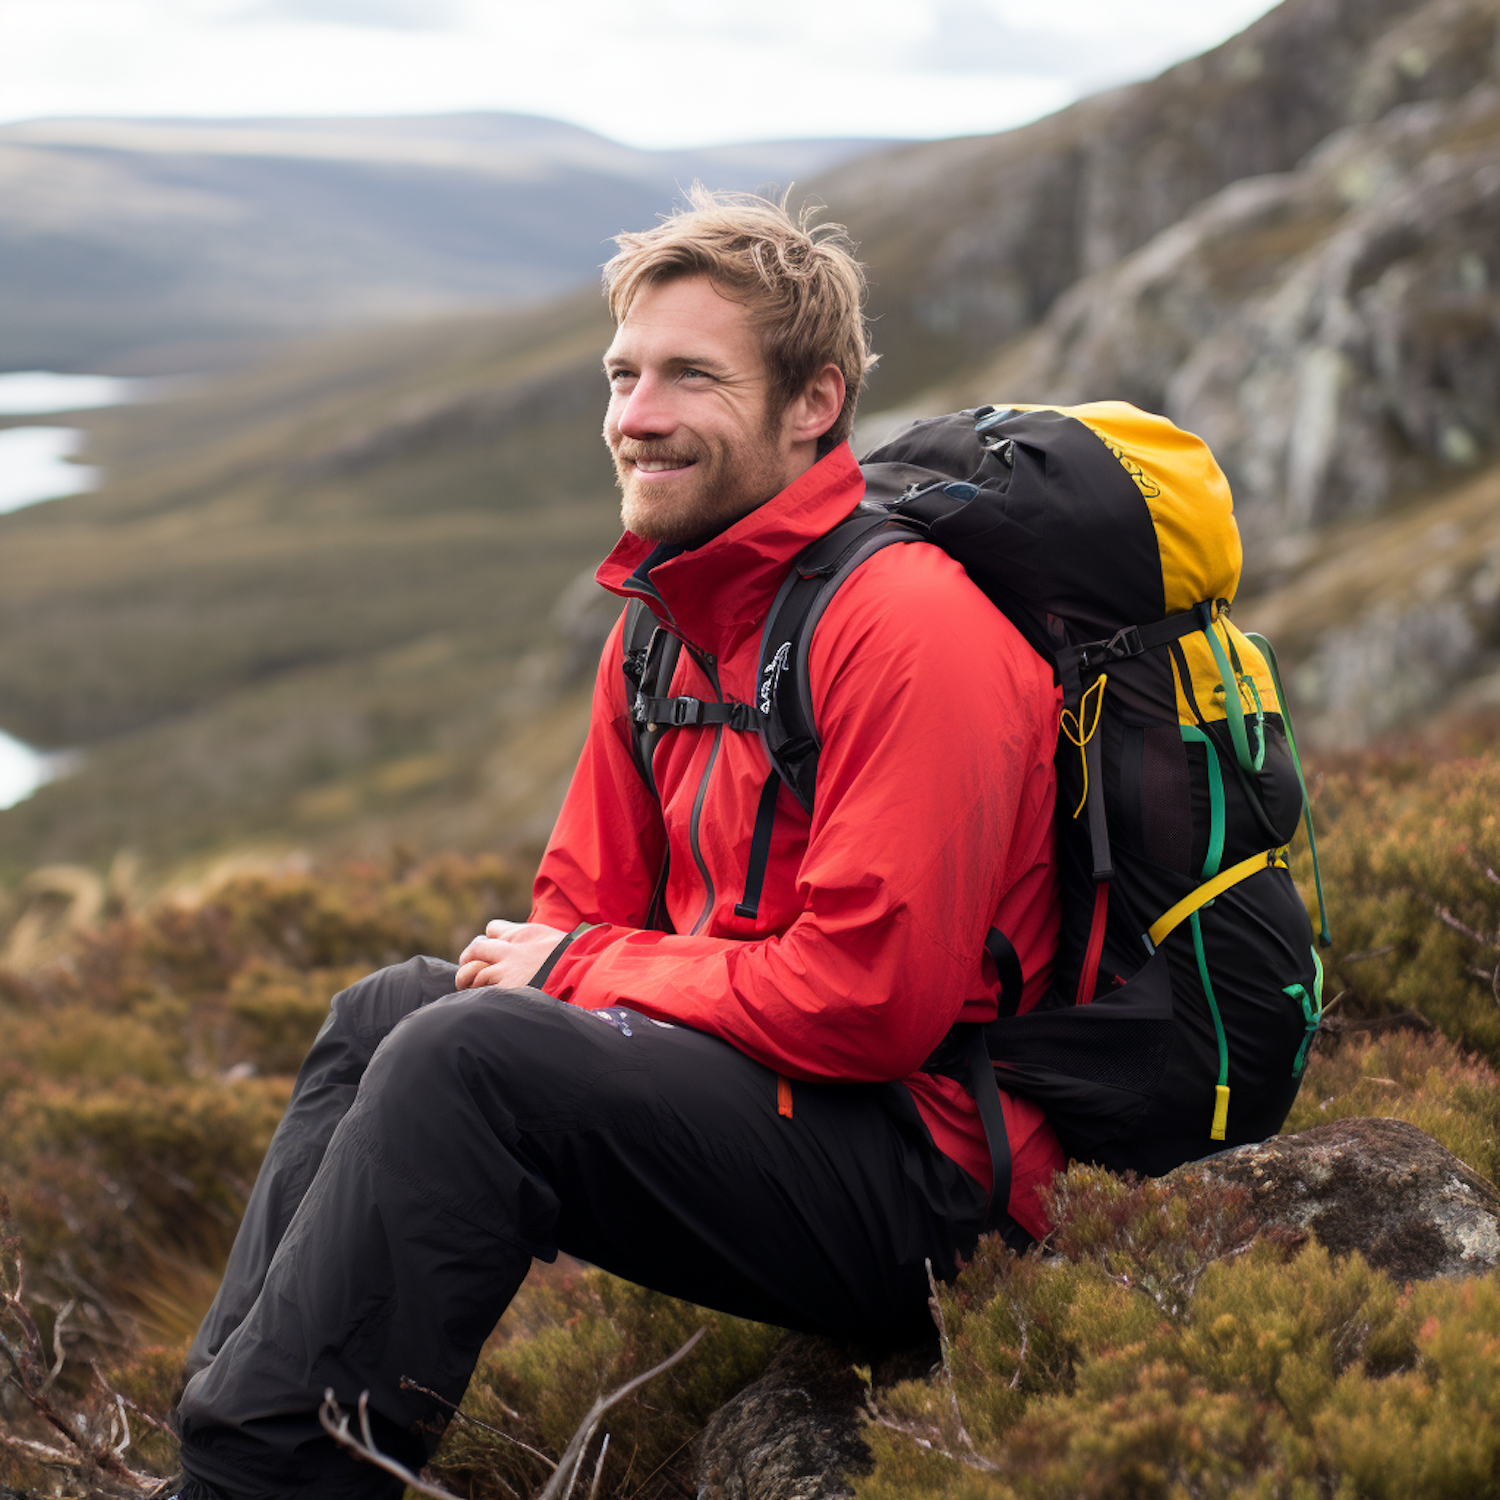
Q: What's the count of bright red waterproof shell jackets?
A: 1